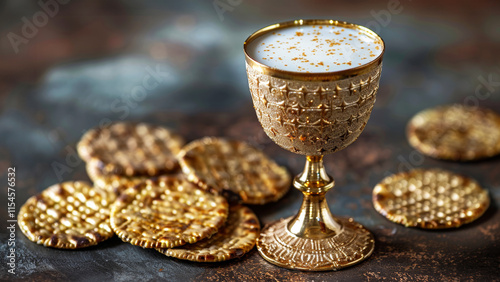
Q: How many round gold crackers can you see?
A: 8